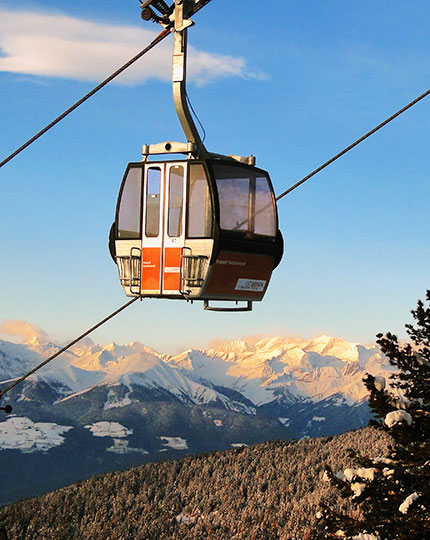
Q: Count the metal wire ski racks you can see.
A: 2